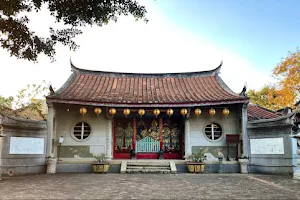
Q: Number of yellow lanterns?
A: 11